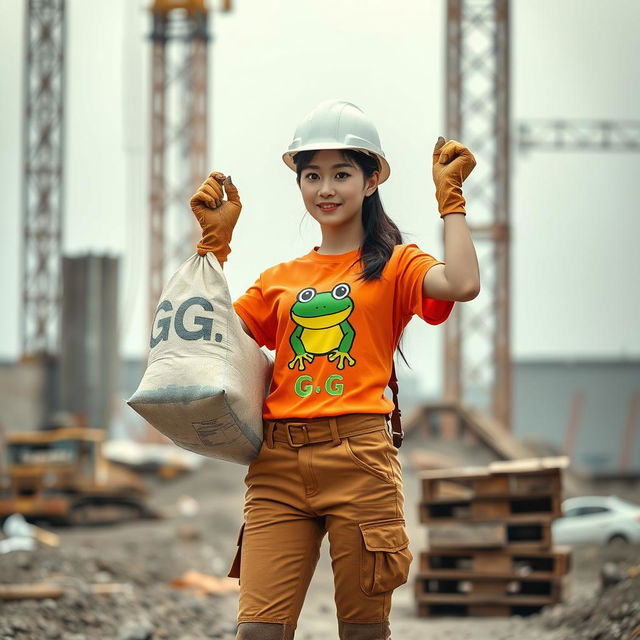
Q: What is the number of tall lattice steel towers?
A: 3